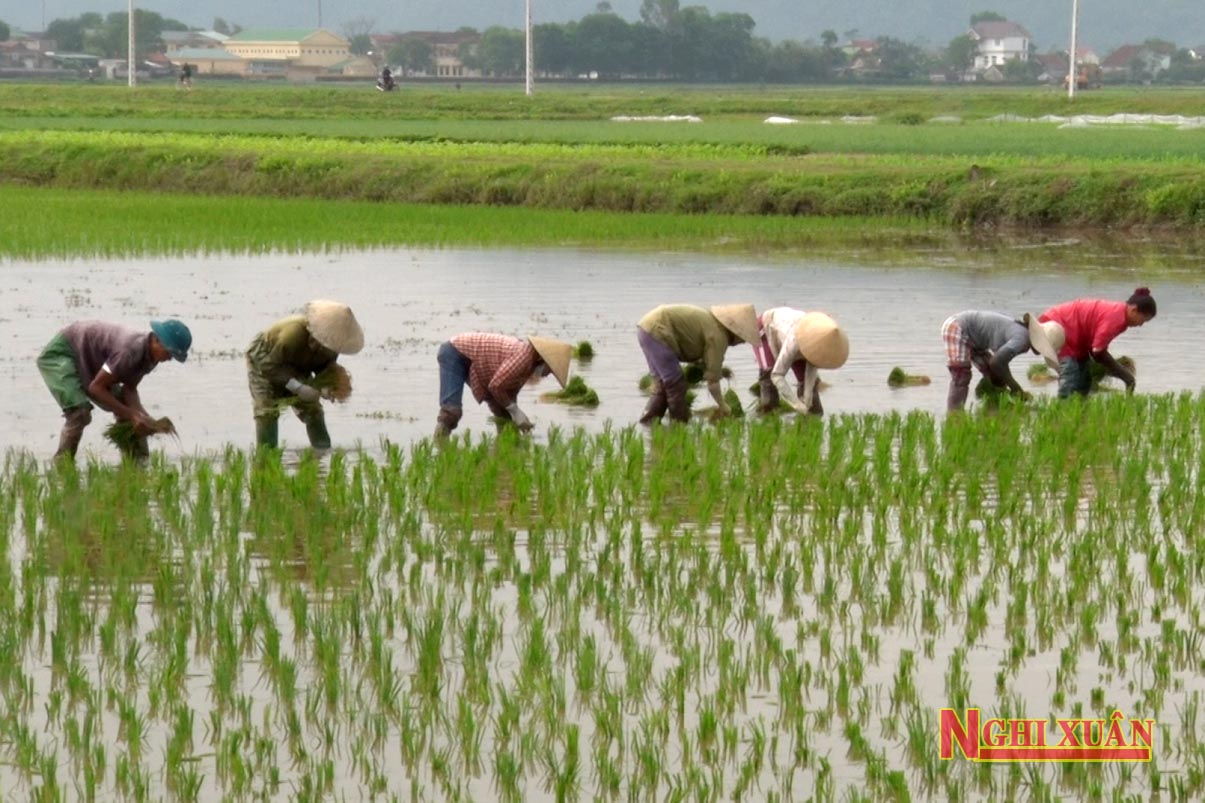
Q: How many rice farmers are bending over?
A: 7